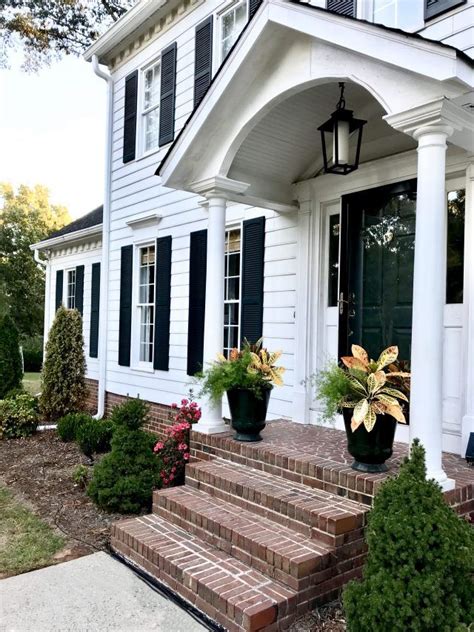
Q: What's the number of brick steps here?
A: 3